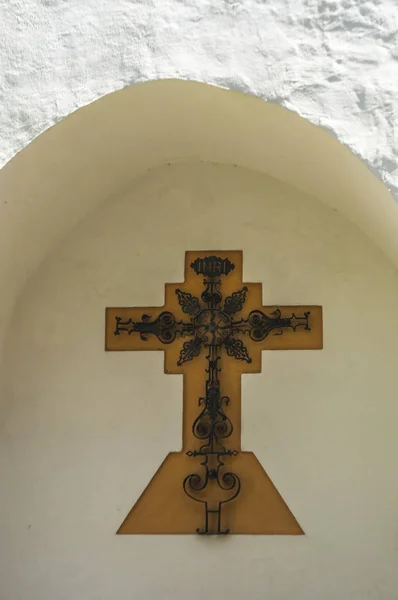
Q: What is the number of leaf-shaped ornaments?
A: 4